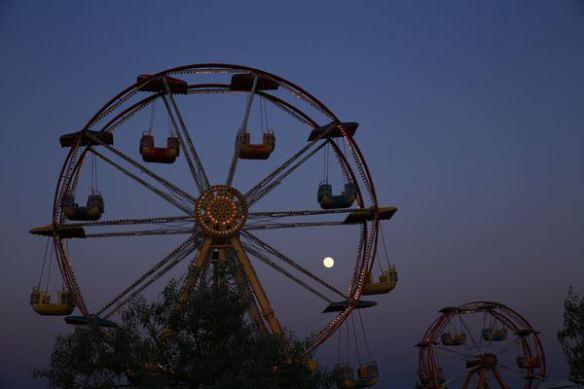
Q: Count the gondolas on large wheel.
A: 7